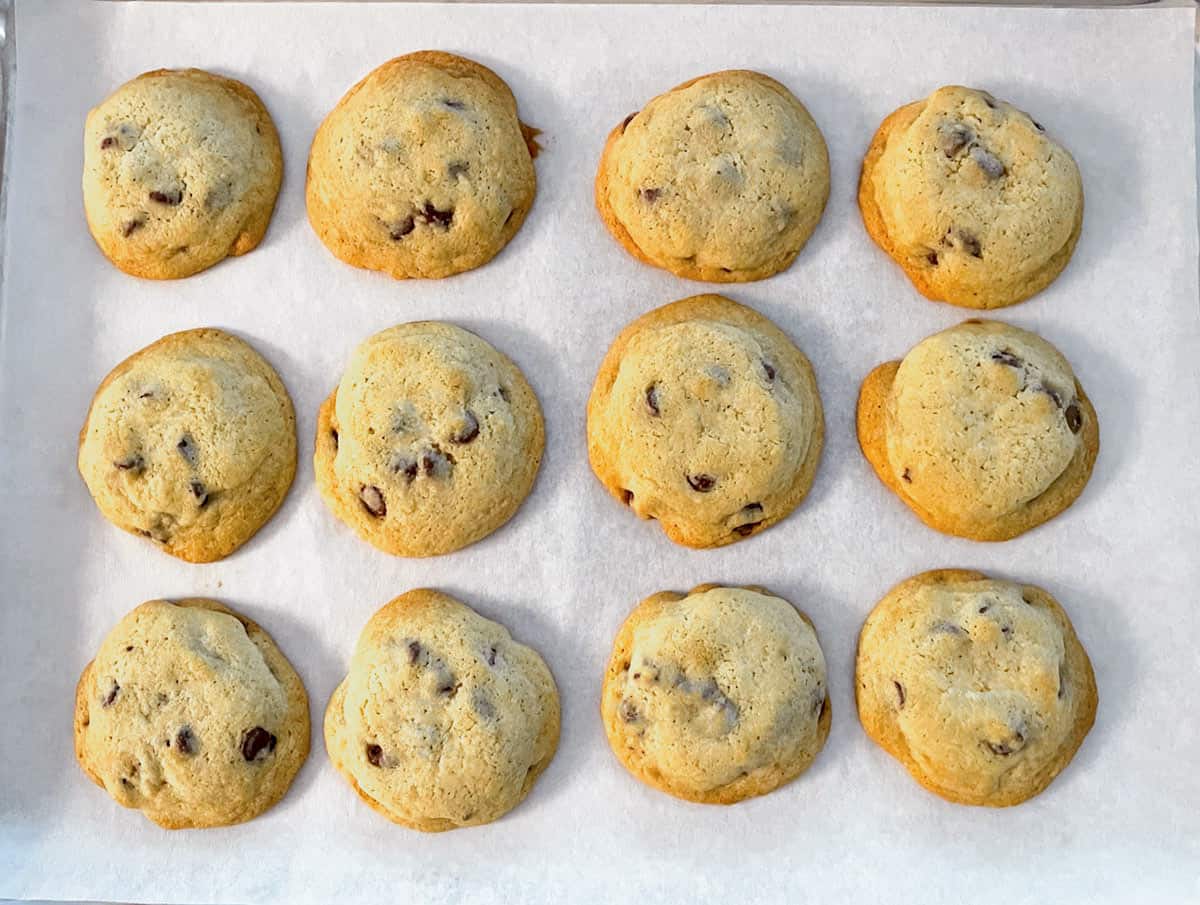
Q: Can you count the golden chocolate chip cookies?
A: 12